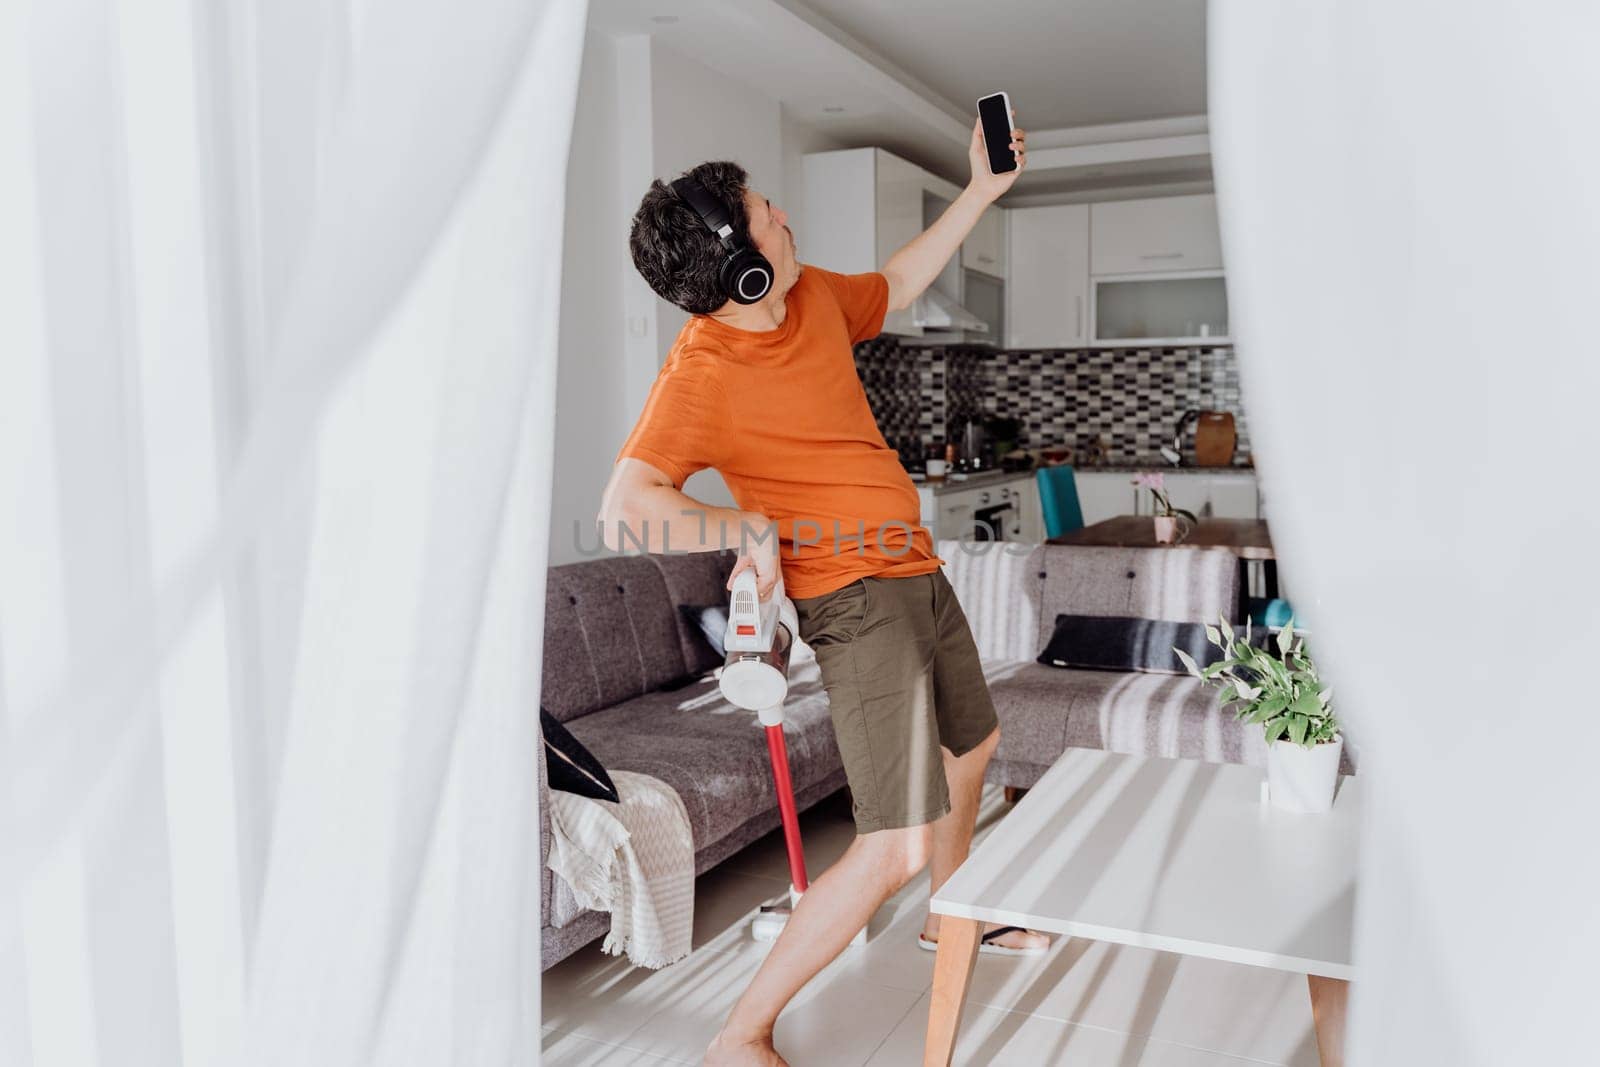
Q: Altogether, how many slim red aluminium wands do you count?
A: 1